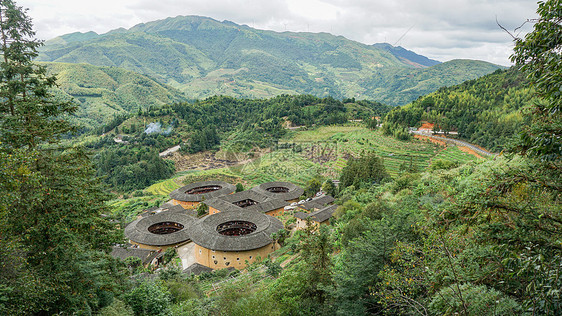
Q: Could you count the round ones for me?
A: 4